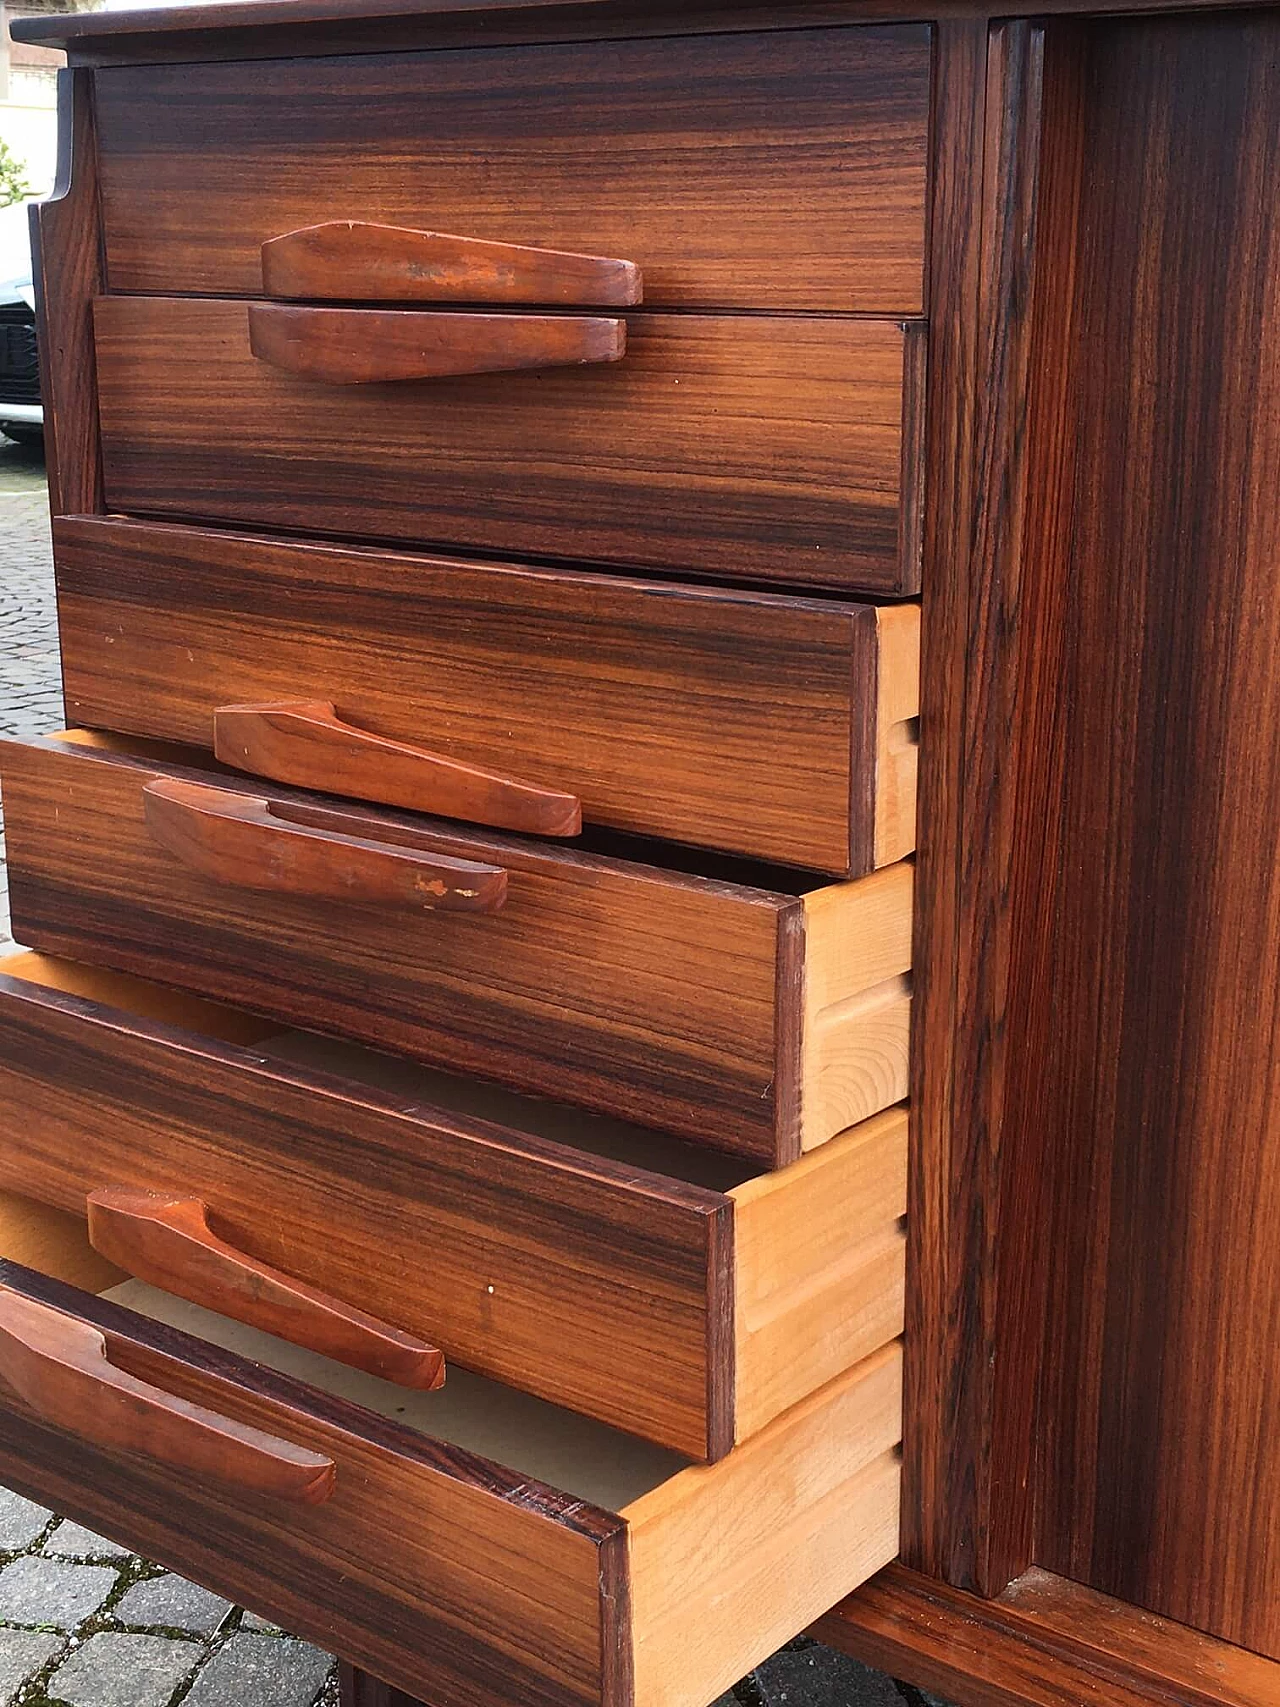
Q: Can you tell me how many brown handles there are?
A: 6